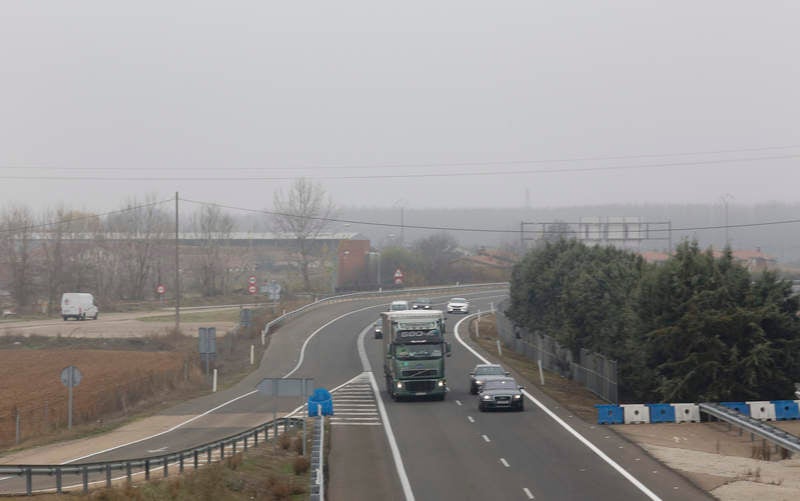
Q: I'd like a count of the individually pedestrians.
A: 0